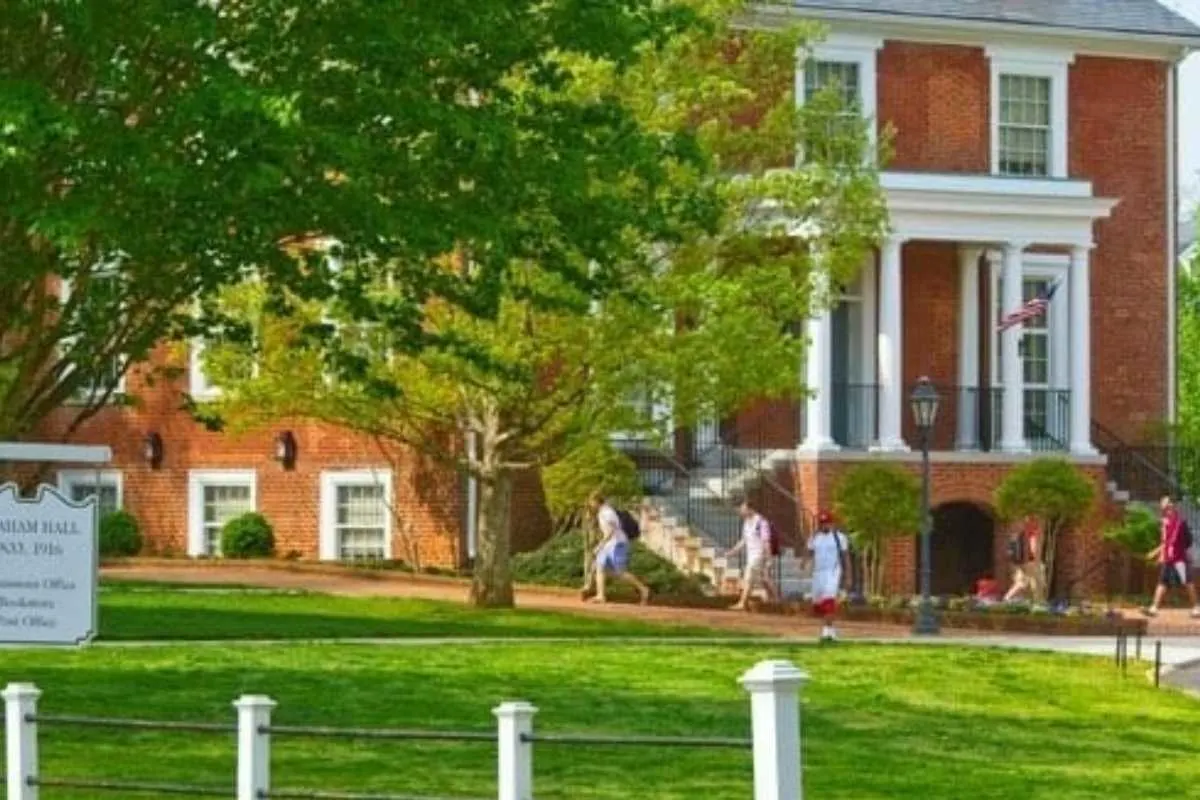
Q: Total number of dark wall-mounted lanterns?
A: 2